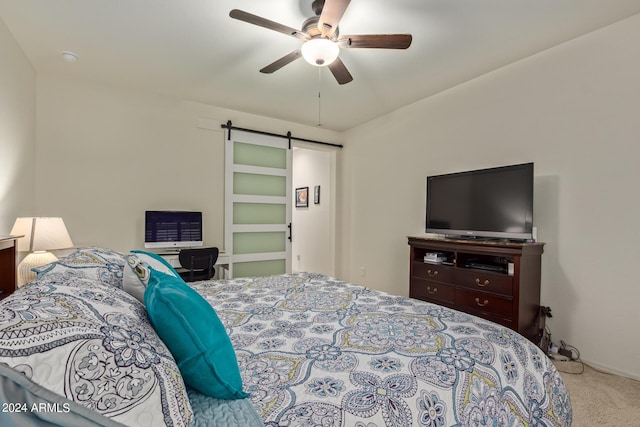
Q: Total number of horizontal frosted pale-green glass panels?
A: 5